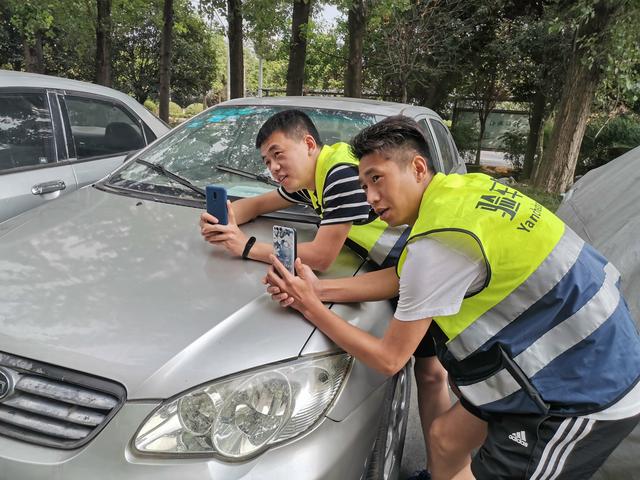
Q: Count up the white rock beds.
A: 0